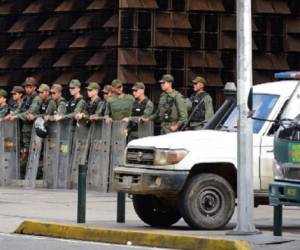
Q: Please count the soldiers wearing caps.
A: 12